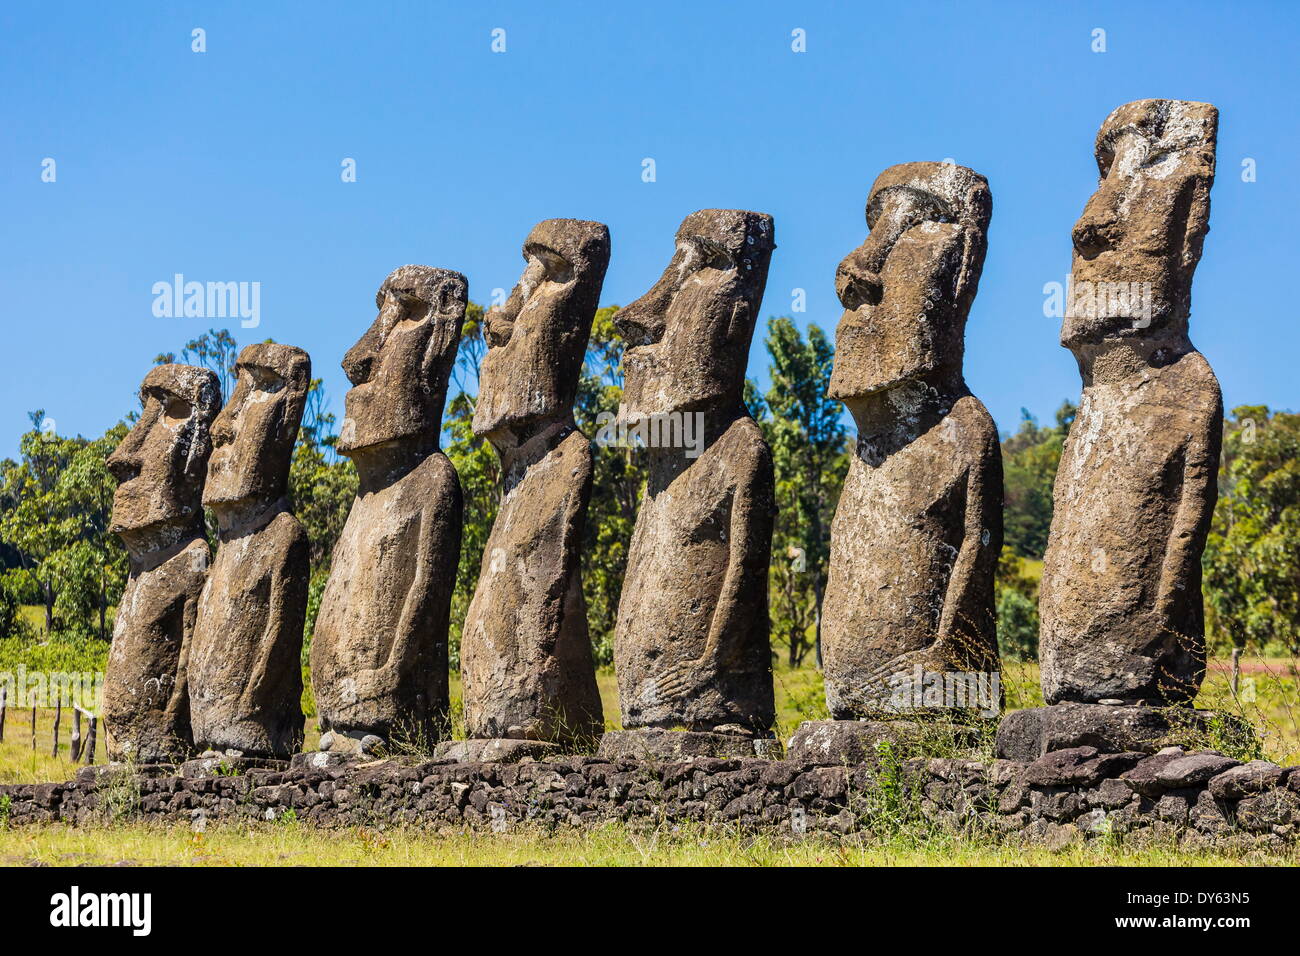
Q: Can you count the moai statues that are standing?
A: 7